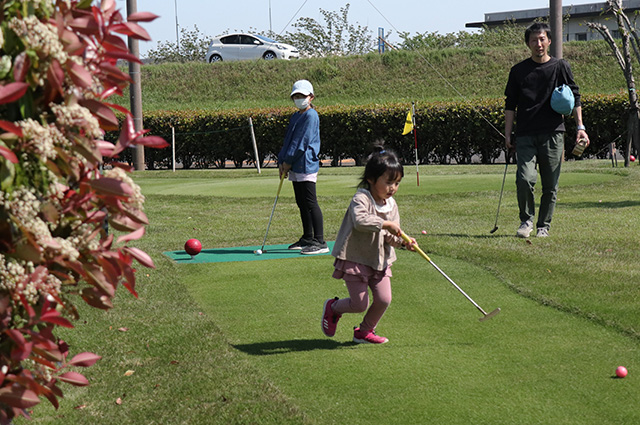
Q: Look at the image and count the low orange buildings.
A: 0